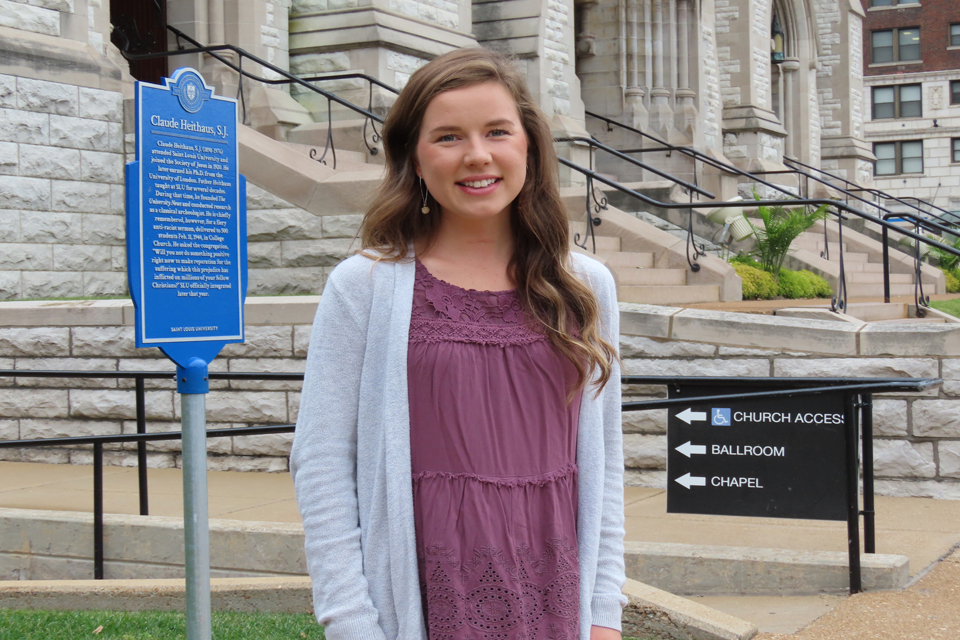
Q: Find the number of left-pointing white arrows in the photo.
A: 3